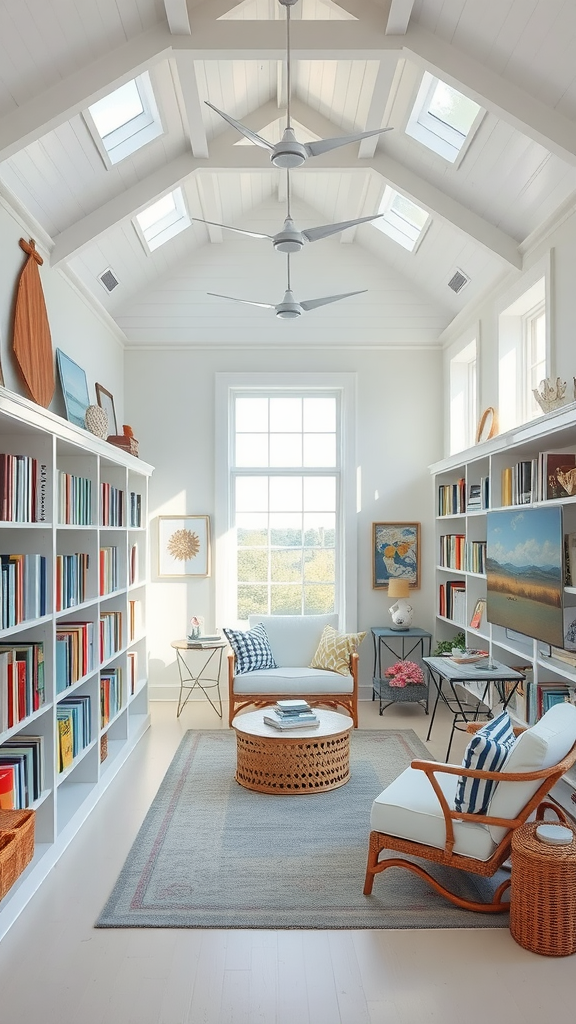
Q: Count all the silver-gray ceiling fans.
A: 3